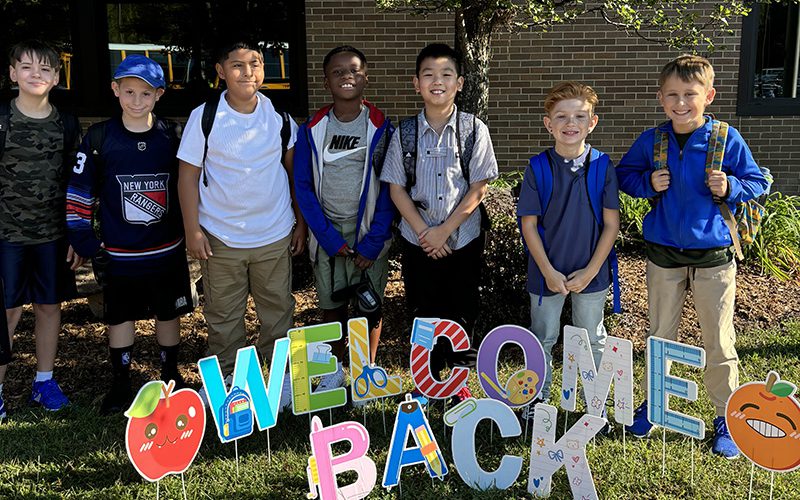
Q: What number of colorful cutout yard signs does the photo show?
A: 13